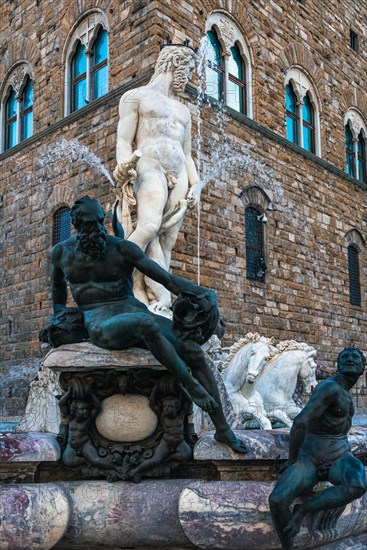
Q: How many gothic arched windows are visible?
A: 5